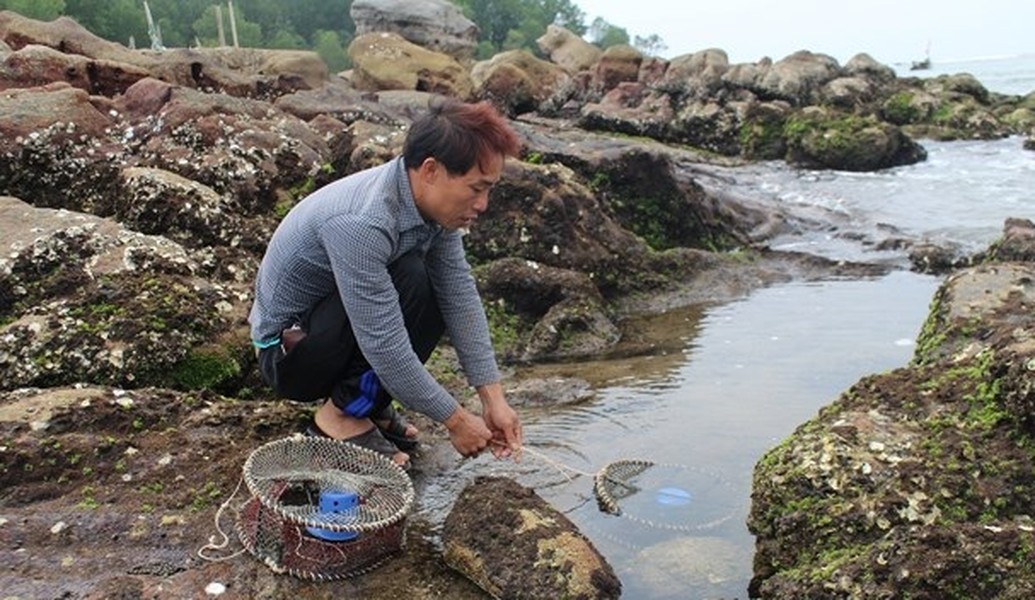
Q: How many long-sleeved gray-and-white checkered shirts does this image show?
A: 1